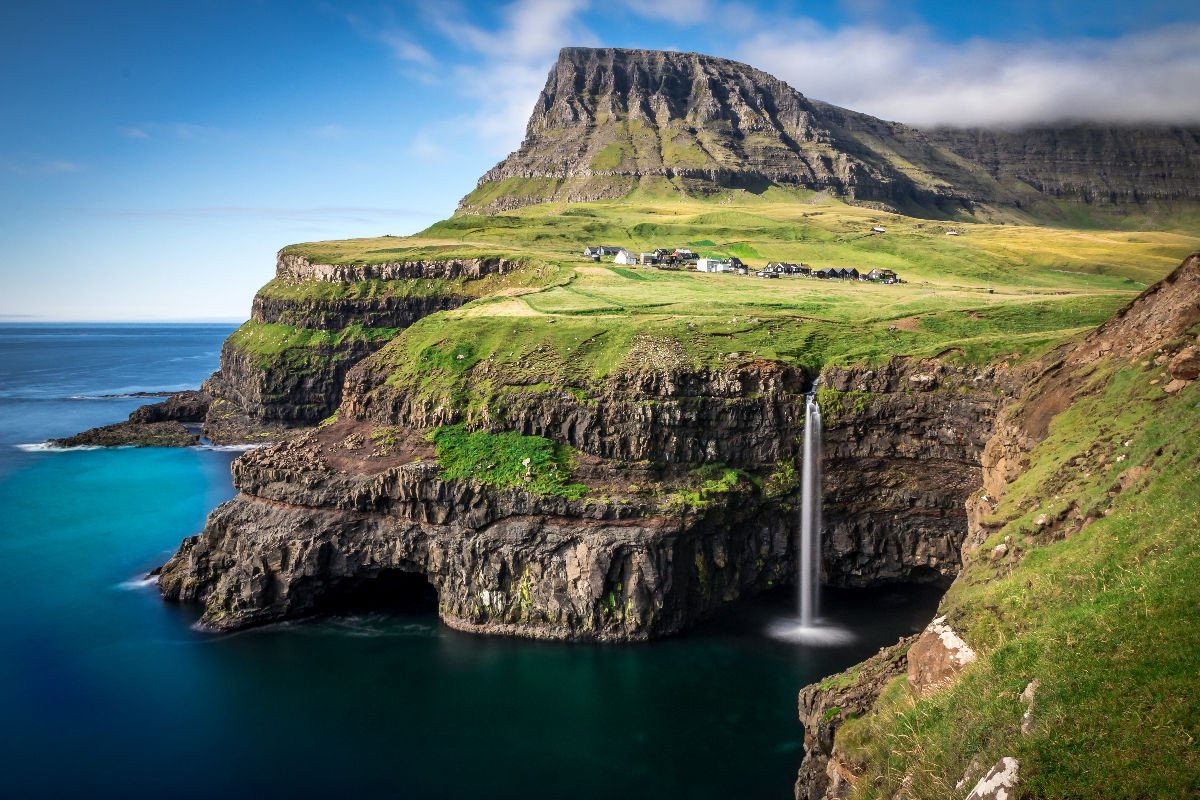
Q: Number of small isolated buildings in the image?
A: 2